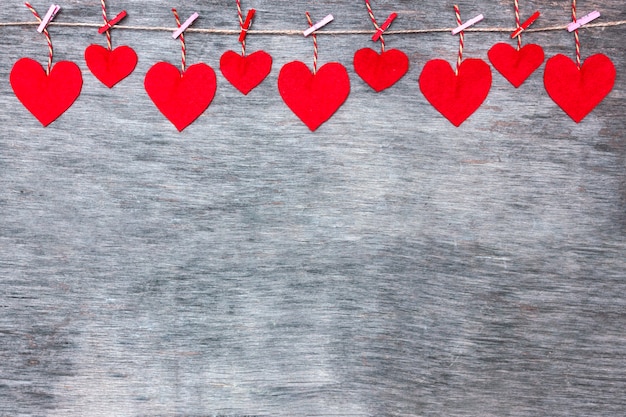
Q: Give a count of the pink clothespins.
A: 5